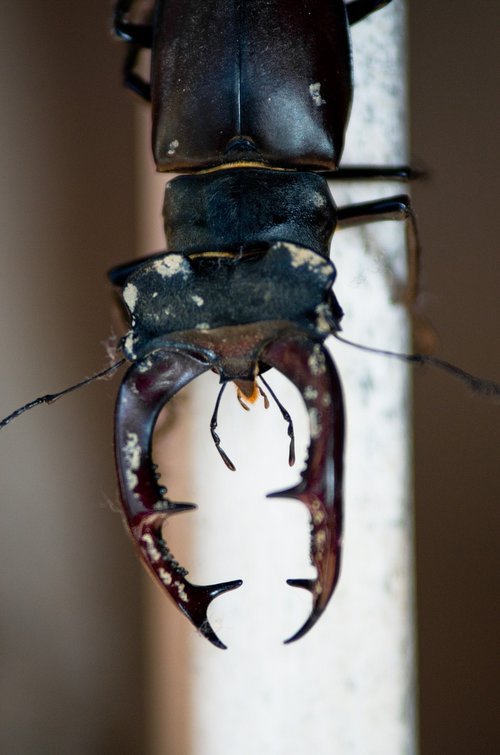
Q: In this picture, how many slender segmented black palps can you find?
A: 2